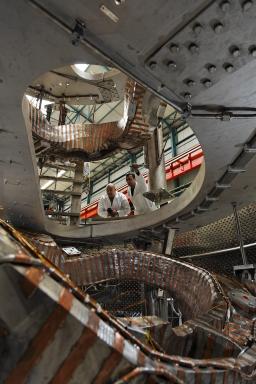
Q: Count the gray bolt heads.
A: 15